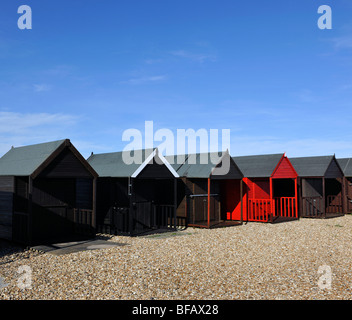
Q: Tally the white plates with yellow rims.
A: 0